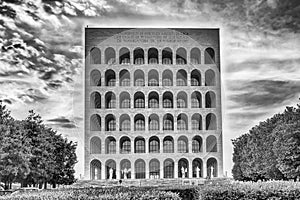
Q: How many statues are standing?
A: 6